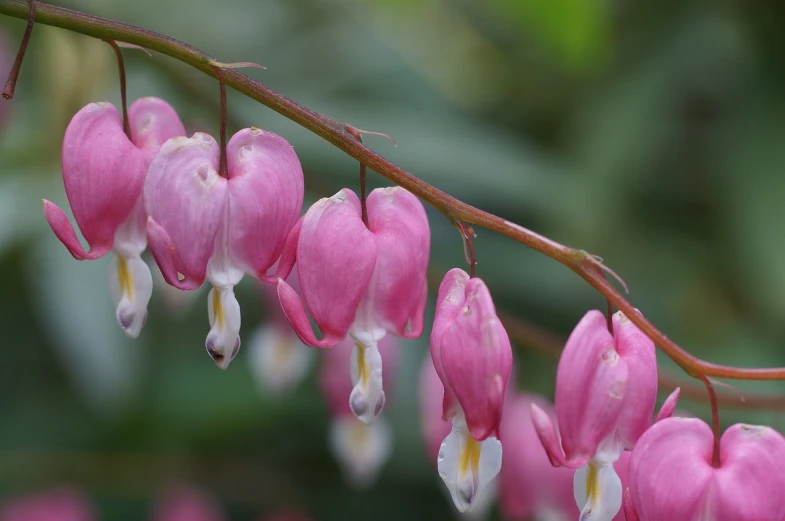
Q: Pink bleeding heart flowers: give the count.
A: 6